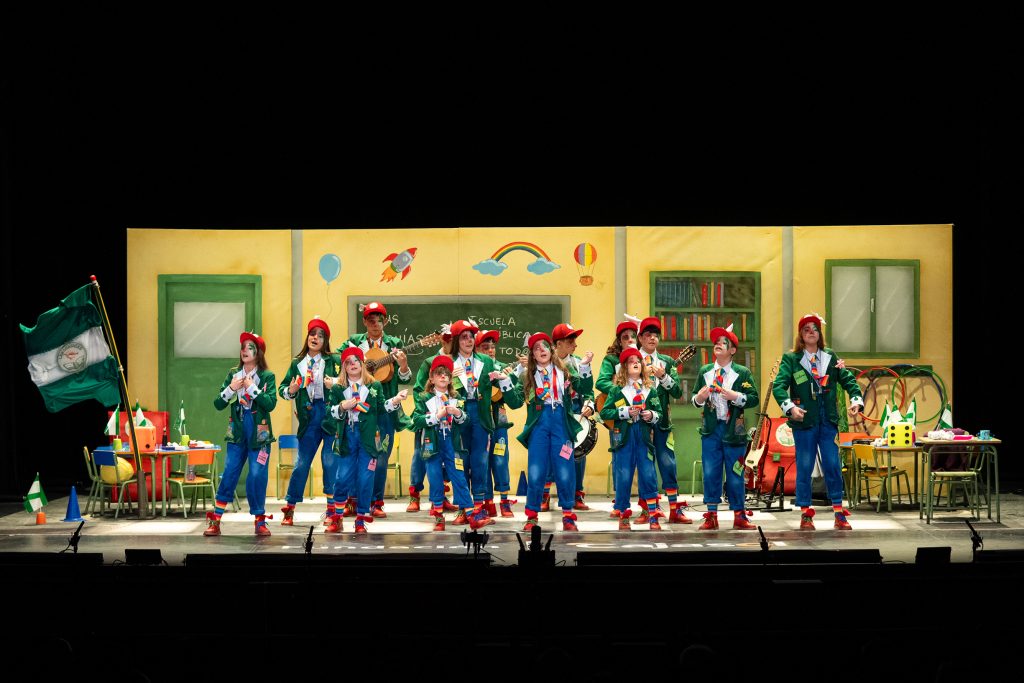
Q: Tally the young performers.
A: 15